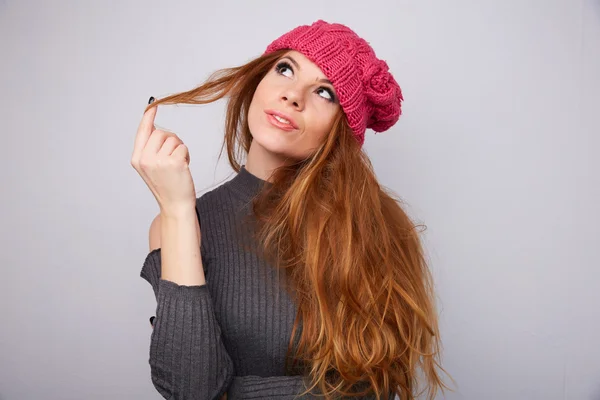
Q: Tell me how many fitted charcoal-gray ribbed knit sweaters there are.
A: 1